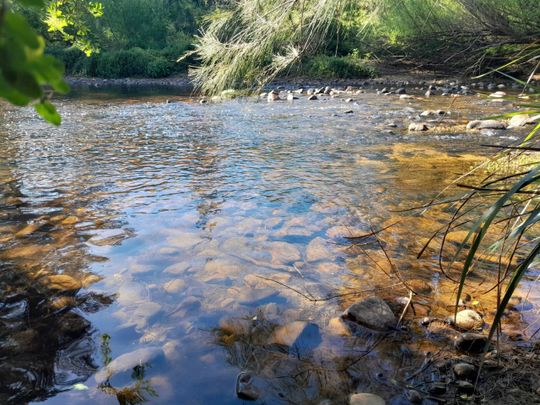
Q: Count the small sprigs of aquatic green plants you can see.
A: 2